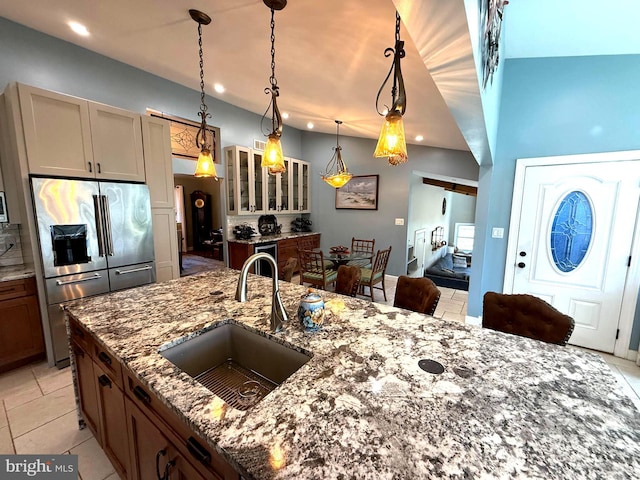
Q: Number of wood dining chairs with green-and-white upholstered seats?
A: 4